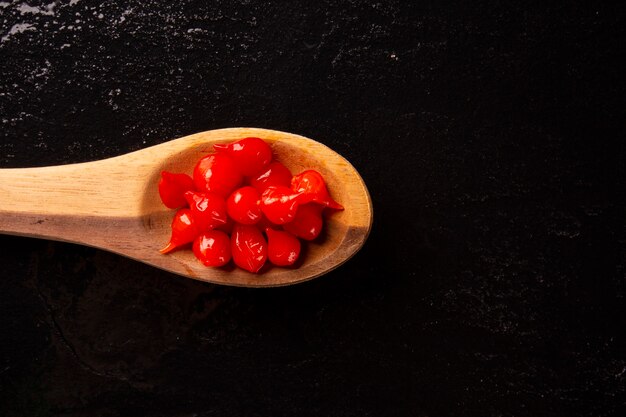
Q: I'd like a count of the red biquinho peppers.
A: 13